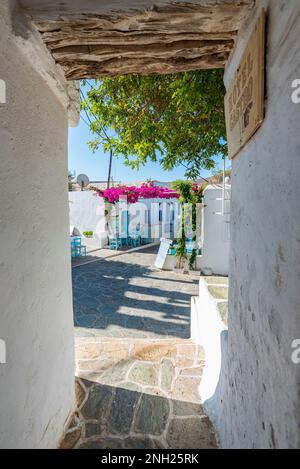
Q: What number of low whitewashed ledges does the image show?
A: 1